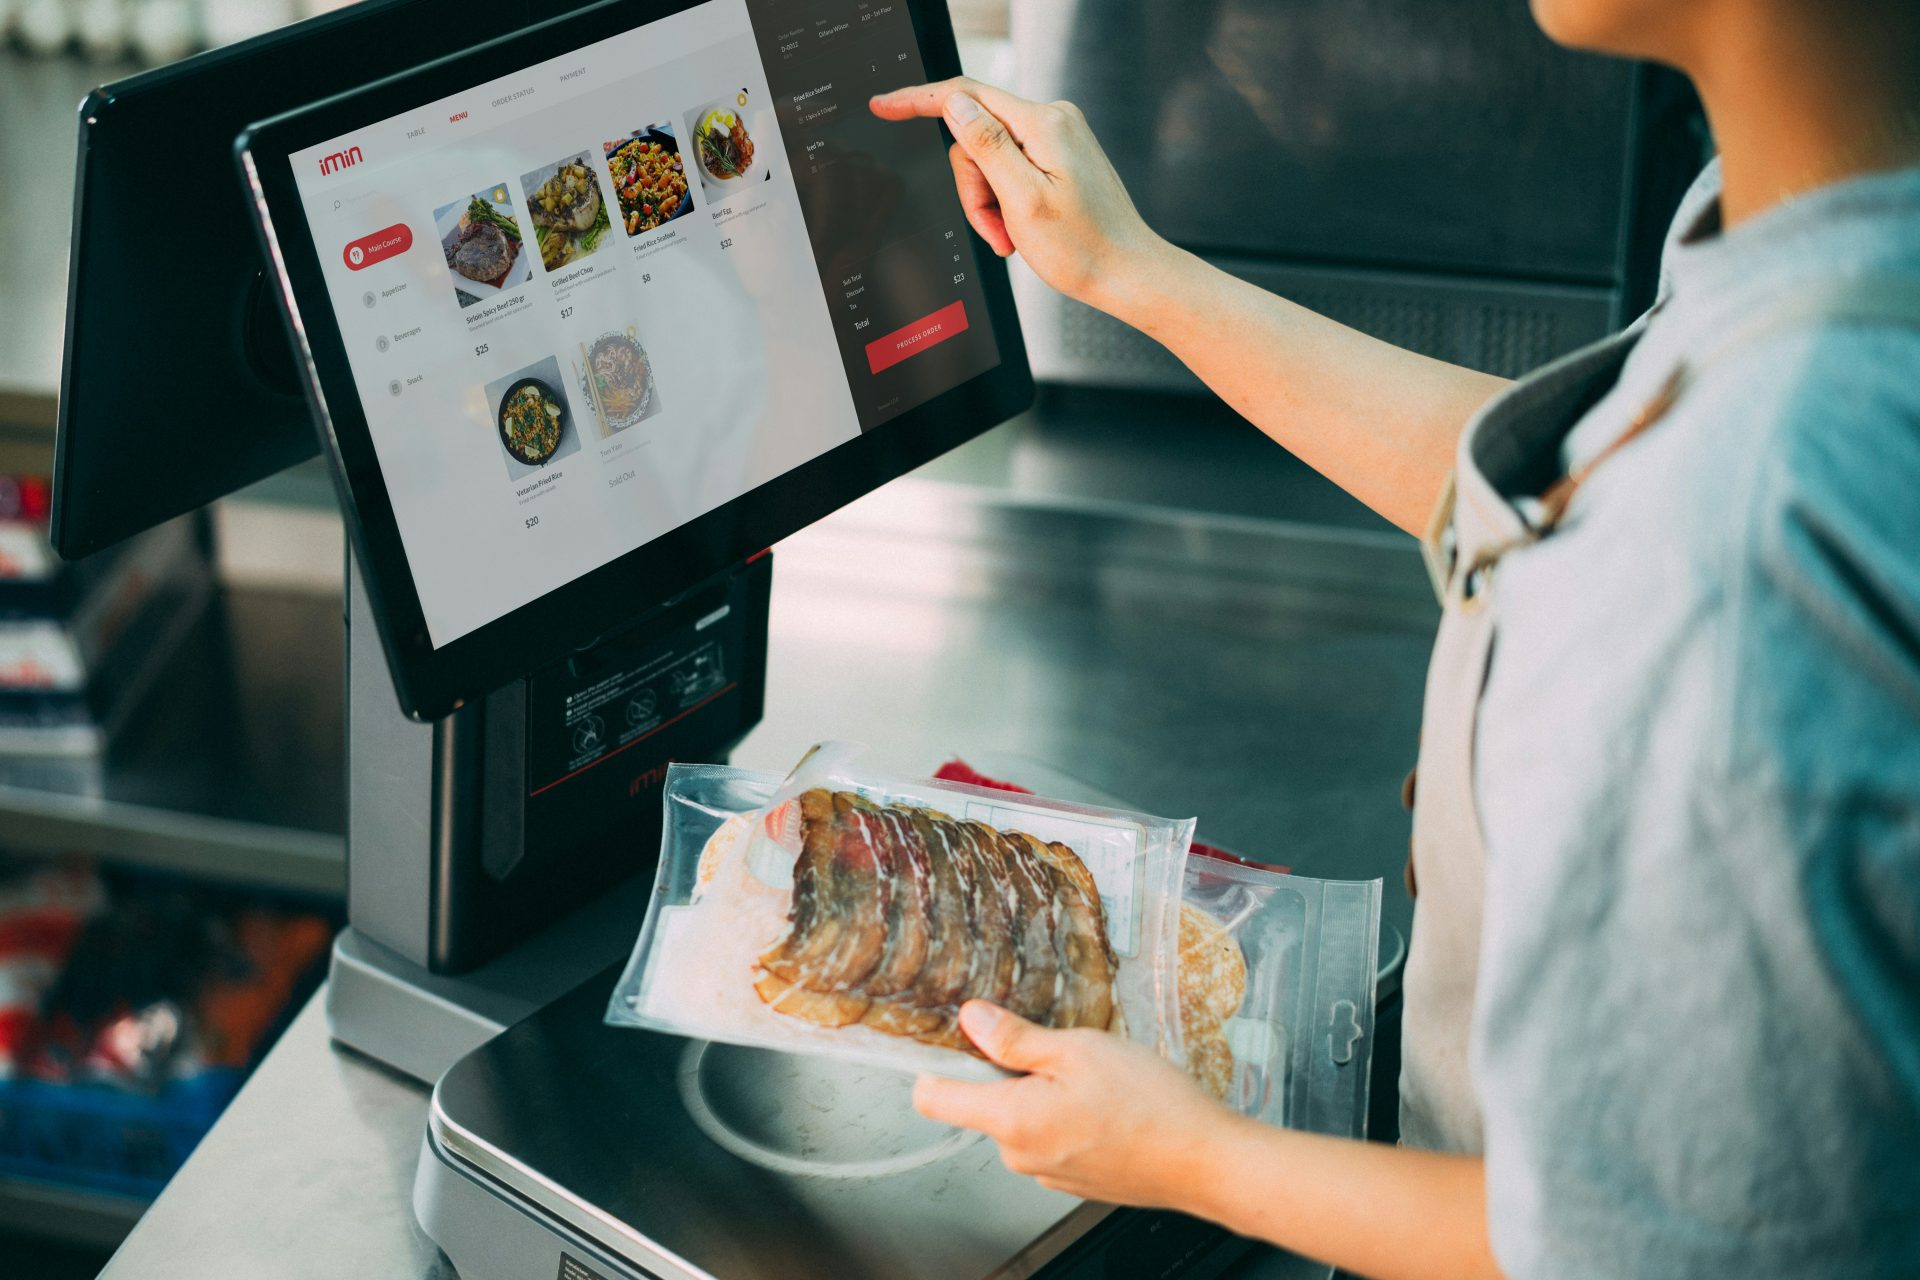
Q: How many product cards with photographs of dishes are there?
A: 6